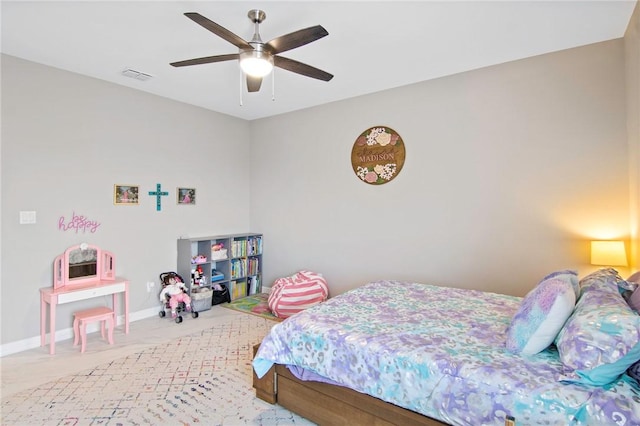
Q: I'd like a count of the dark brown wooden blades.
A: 5